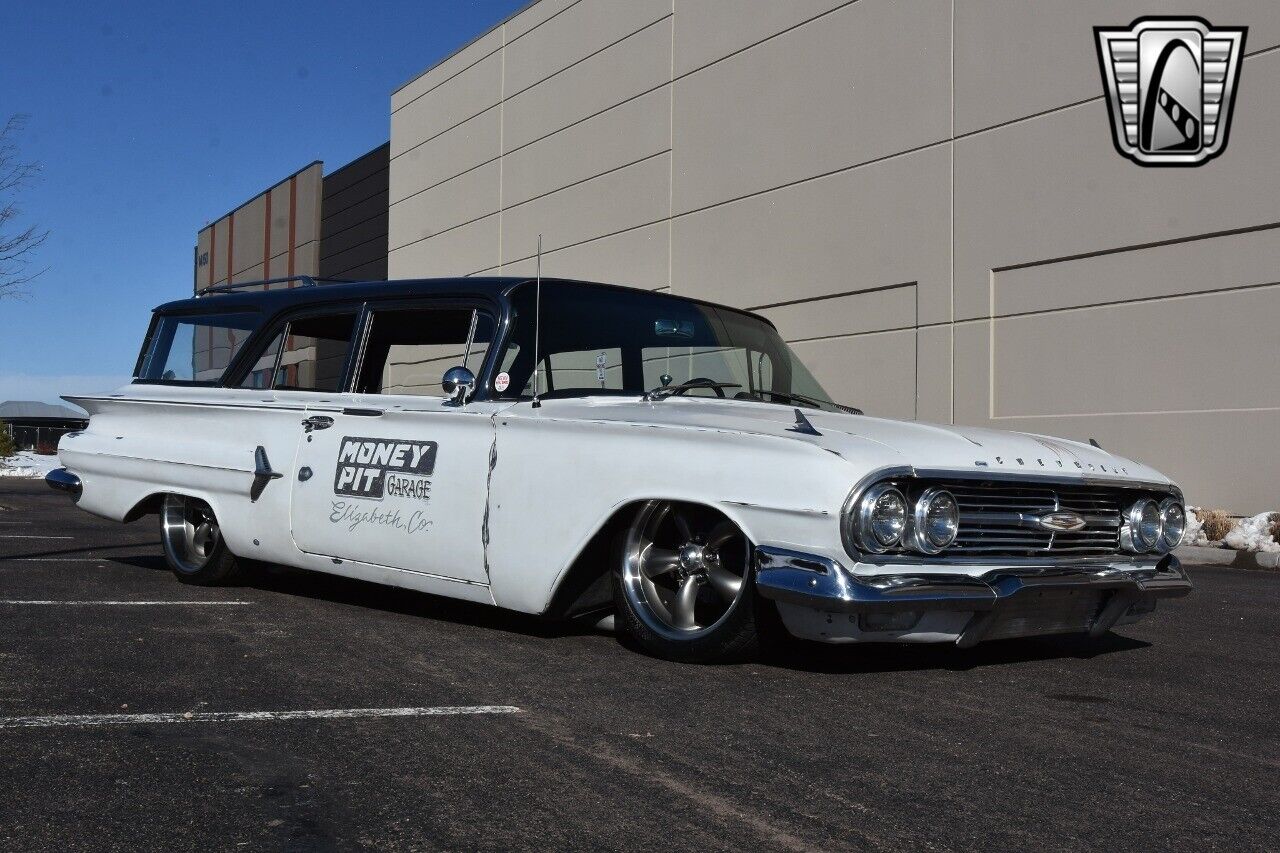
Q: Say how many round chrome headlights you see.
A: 4